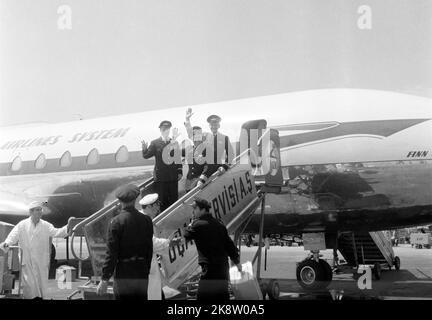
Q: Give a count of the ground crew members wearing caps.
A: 4